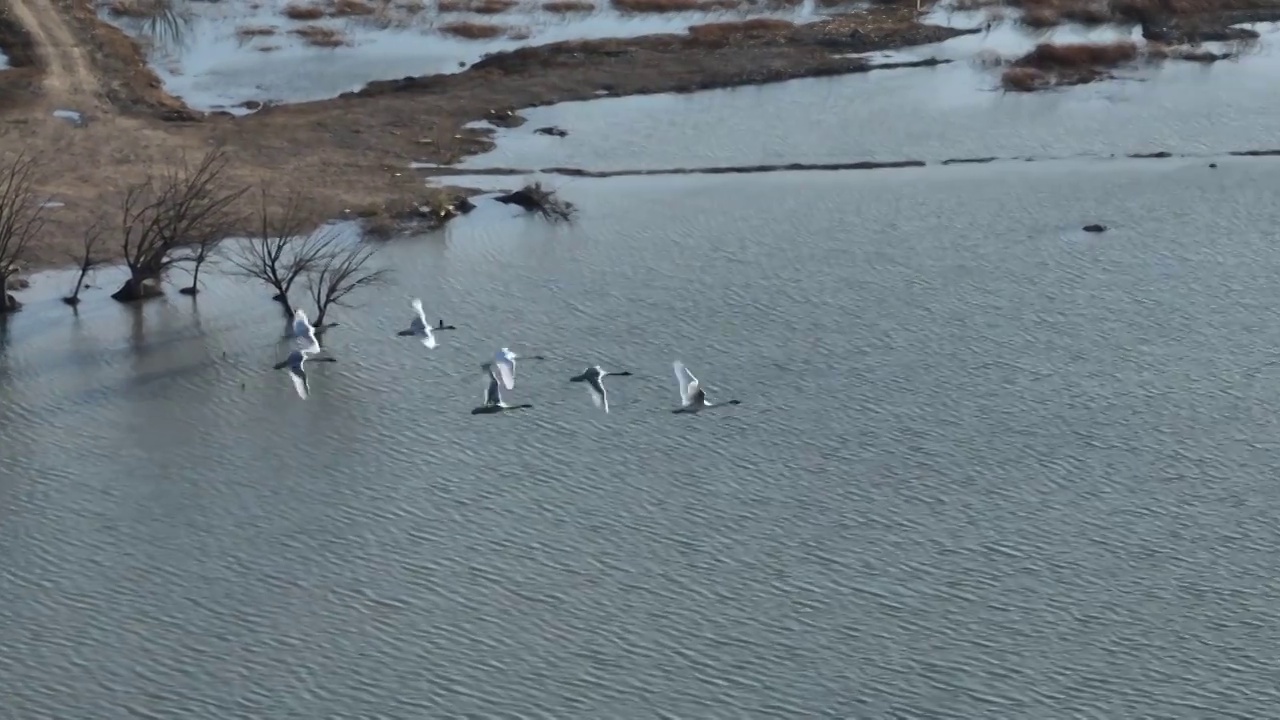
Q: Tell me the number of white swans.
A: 7